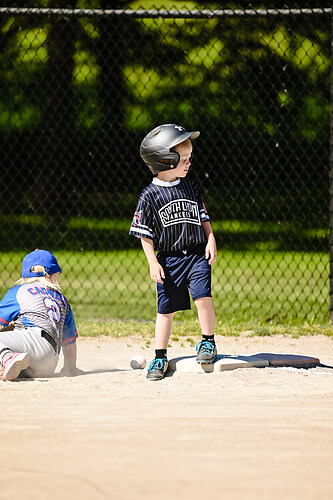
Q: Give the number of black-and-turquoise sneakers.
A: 2